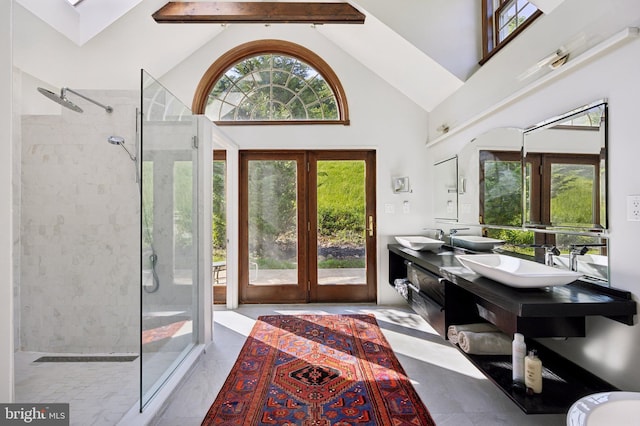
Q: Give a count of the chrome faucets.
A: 2